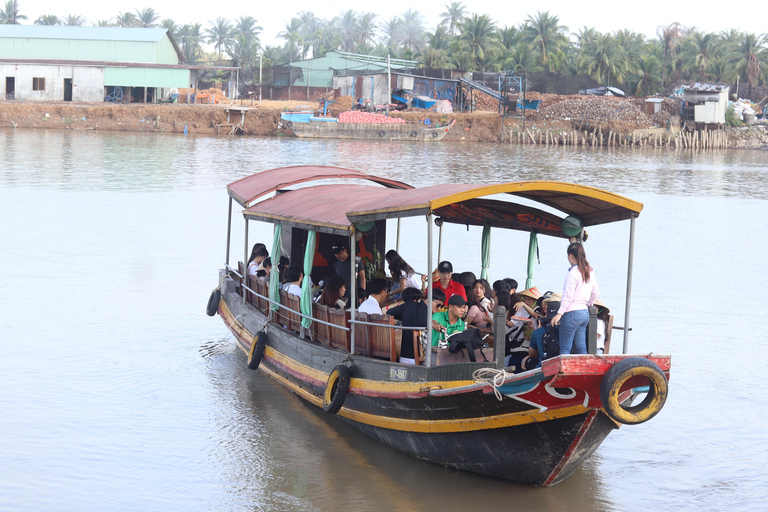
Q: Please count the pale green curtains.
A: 4